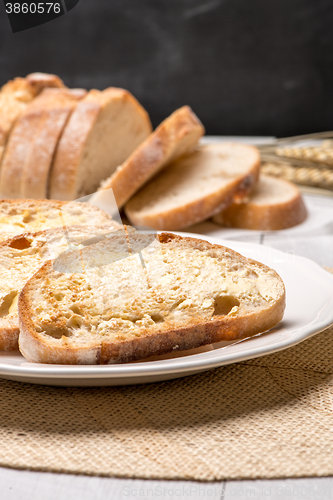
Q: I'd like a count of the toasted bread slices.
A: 3